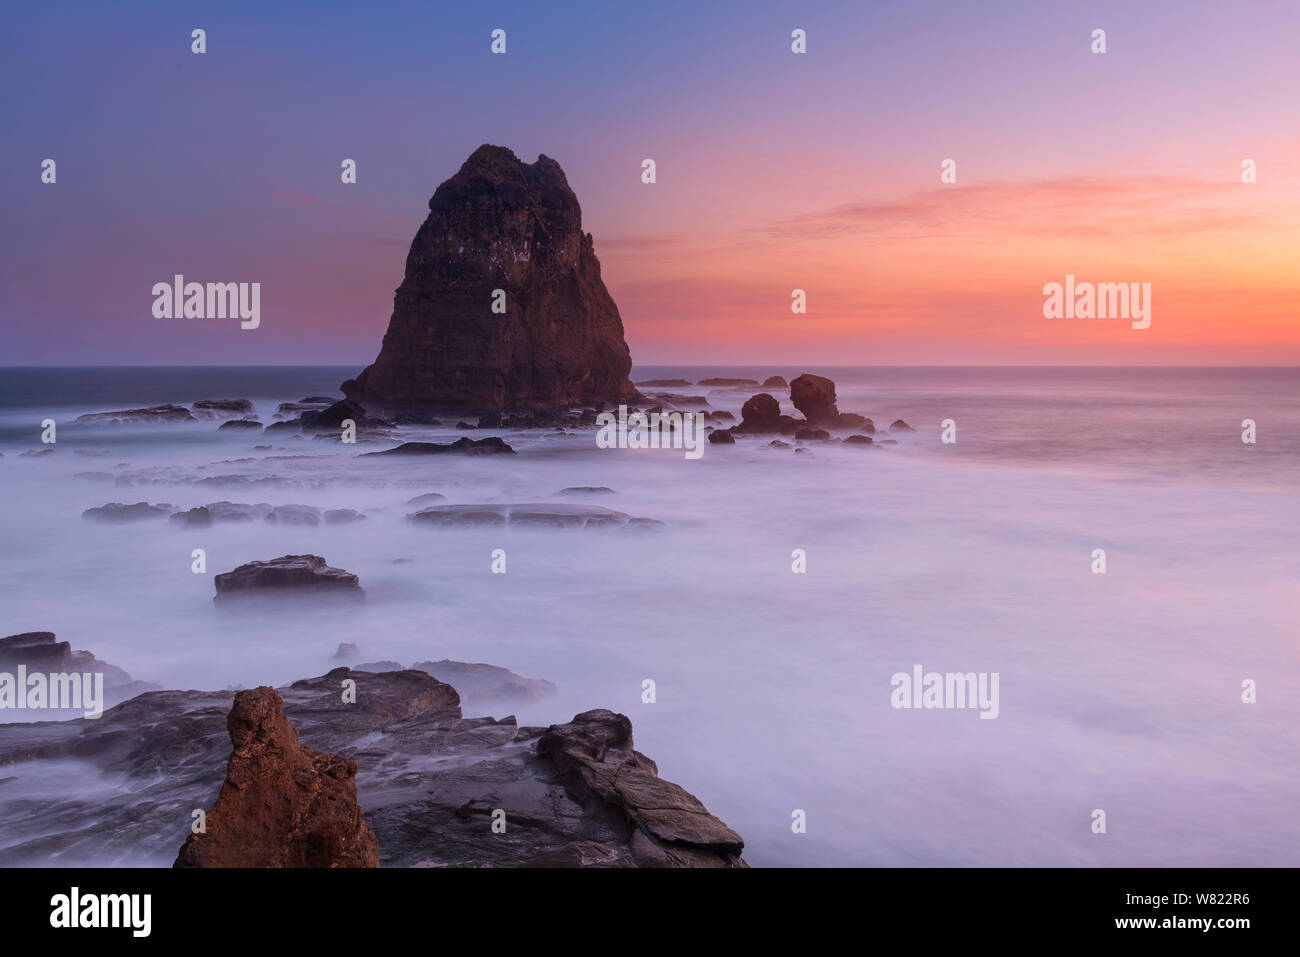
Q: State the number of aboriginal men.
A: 0